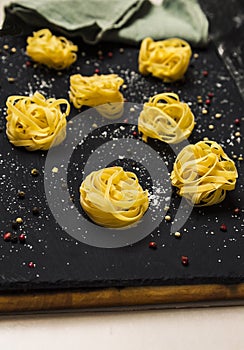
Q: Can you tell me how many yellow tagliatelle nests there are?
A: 7